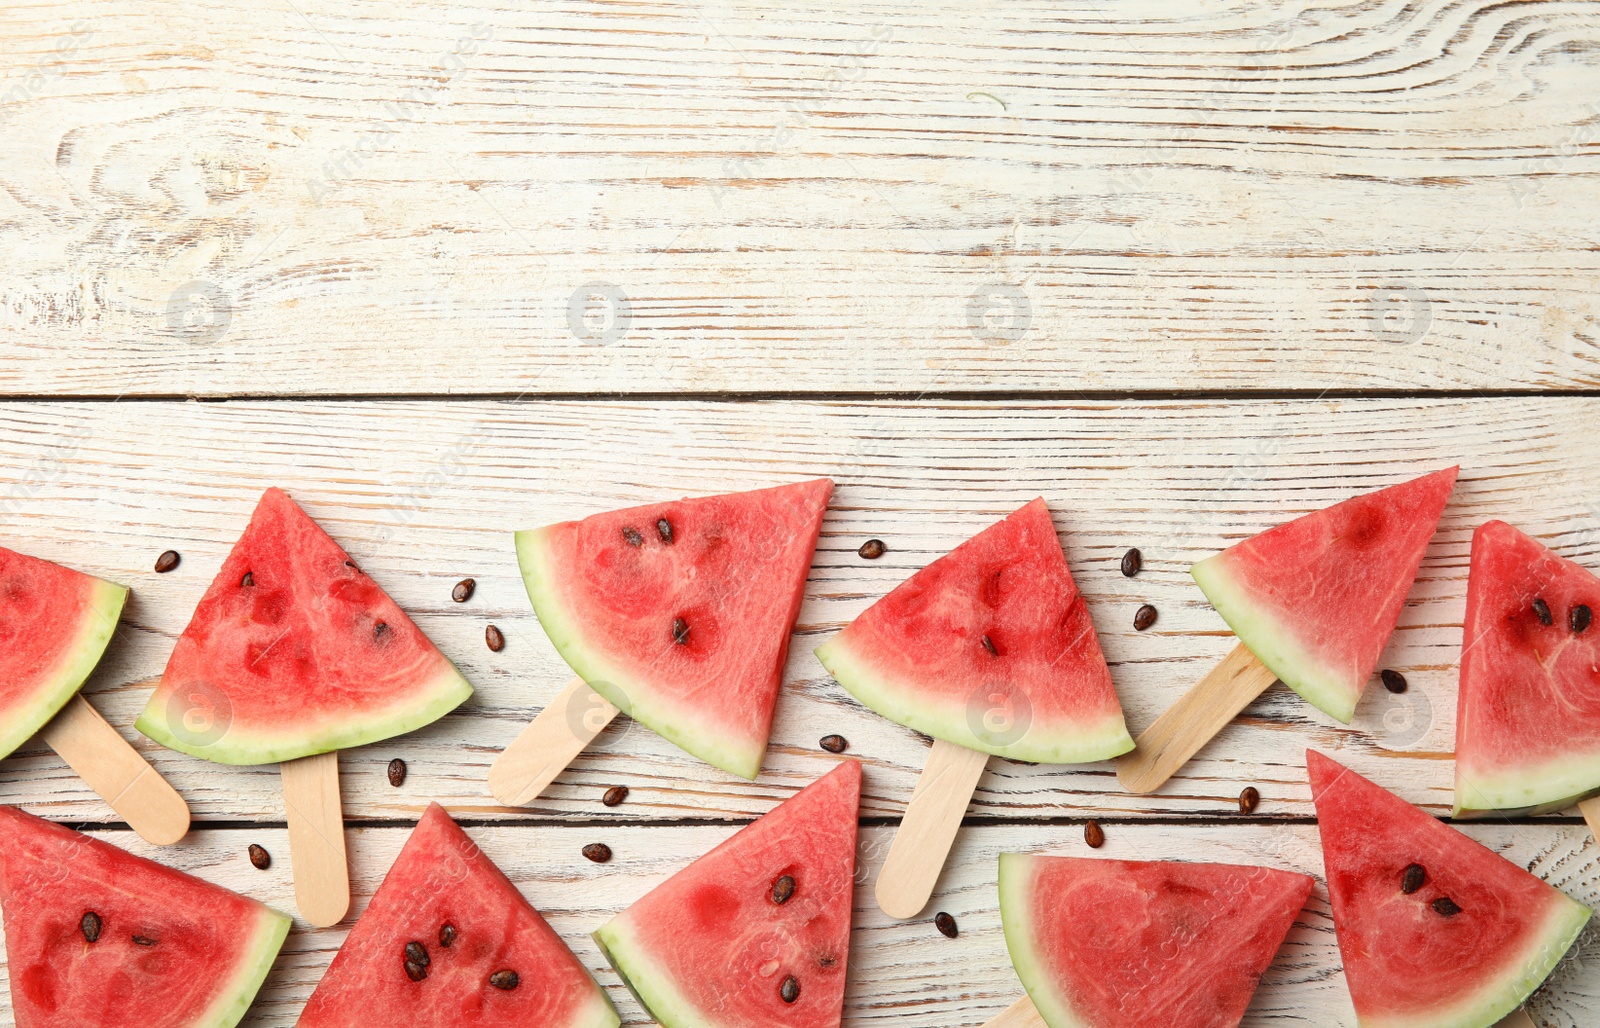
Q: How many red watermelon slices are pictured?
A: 11